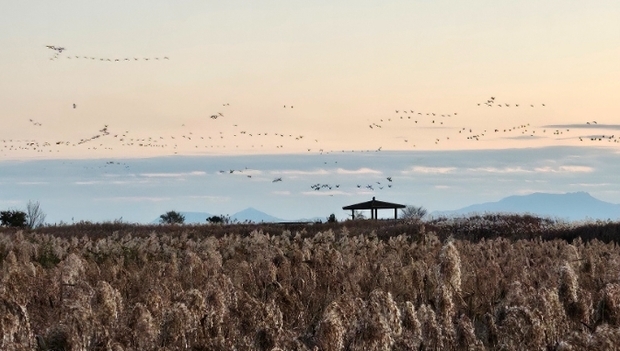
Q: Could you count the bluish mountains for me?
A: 3